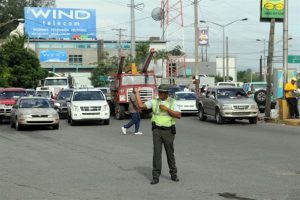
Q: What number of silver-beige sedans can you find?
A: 1